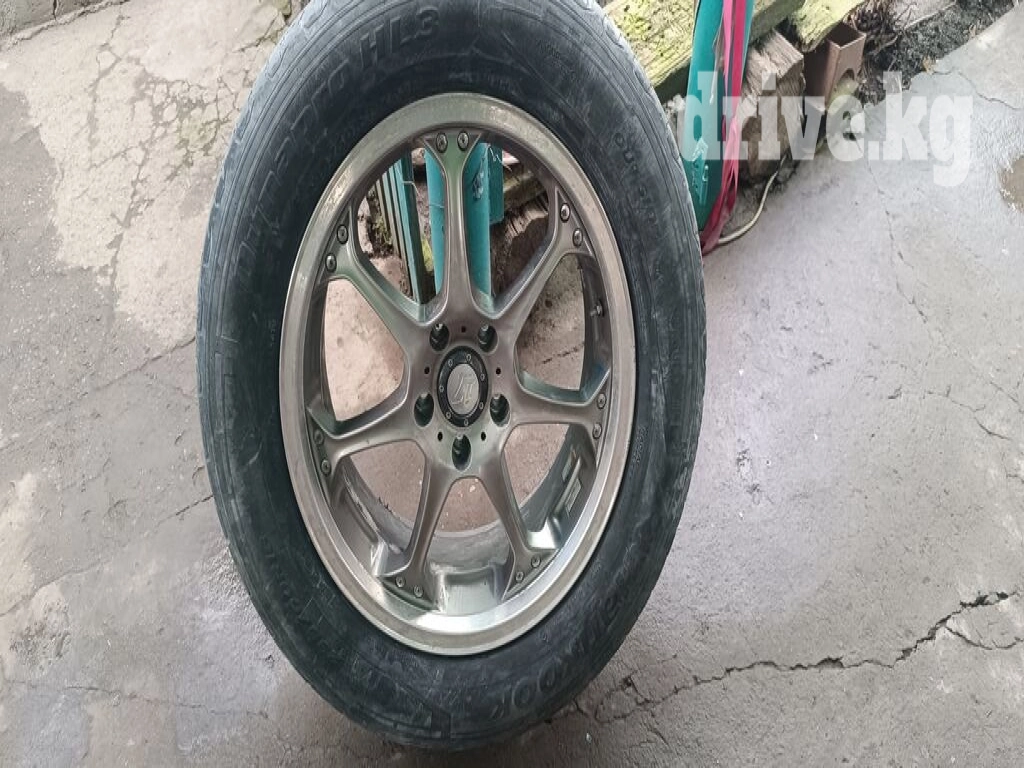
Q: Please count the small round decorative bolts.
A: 14